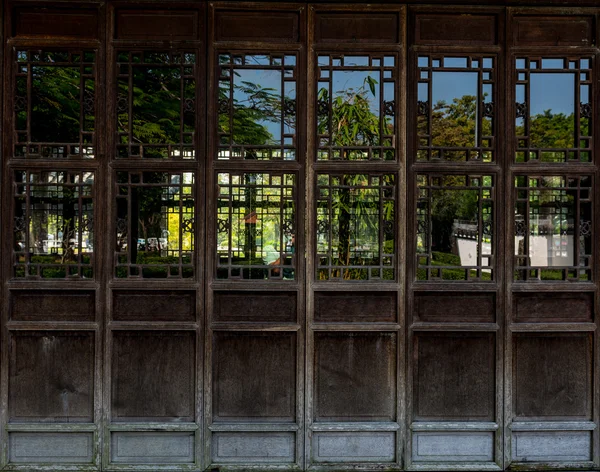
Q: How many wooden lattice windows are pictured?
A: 12